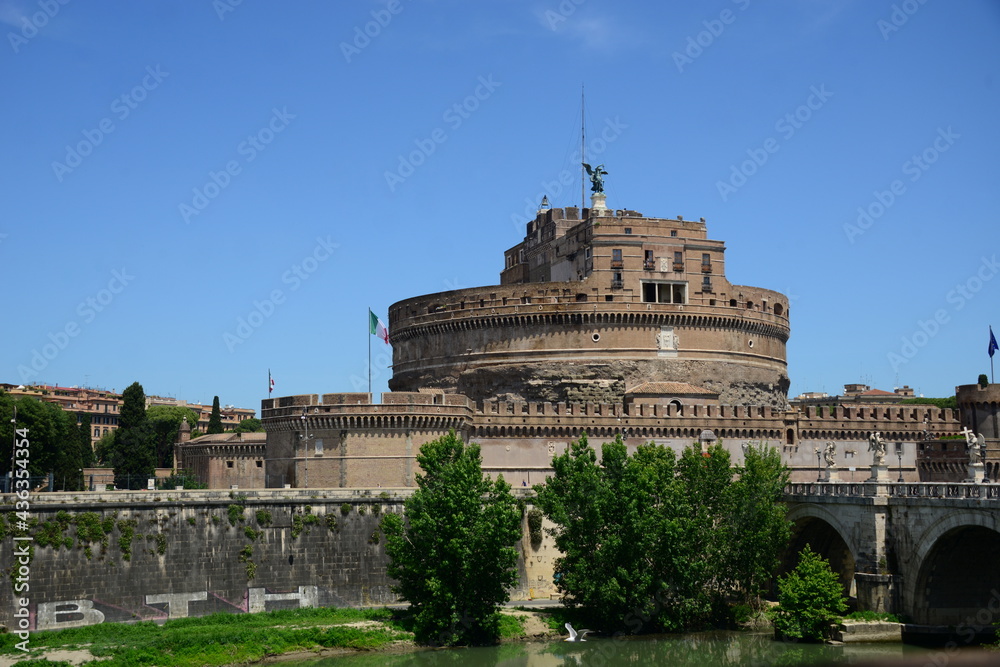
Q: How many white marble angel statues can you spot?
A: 3